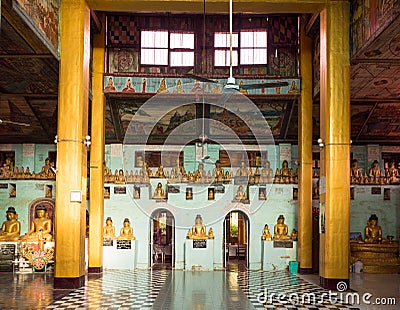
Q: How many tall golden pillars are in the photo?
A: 4